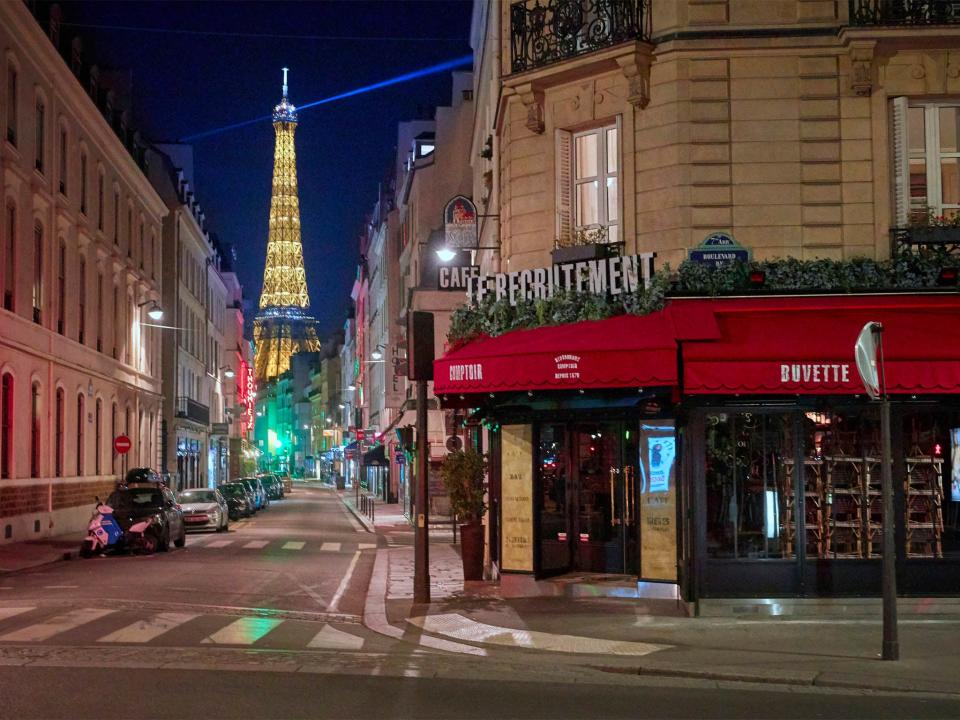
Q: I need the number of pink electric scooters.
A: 1